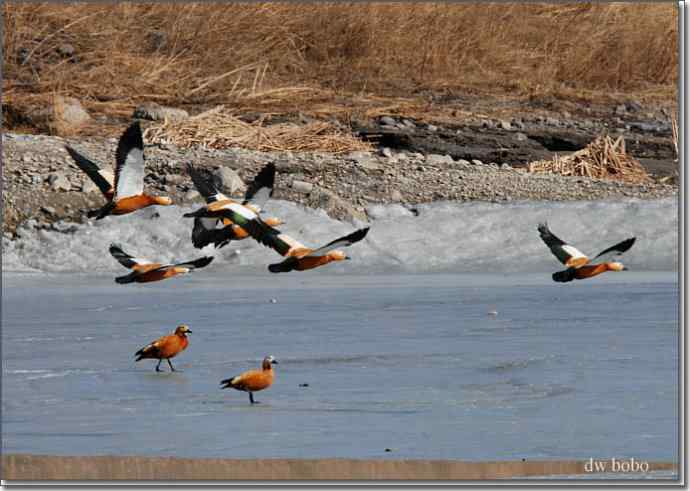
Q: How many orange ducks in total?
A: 8